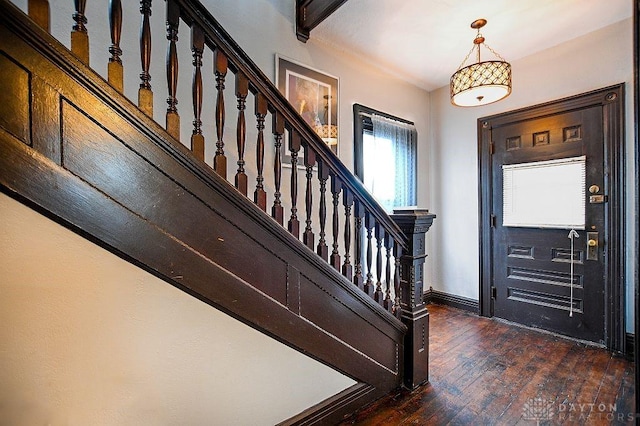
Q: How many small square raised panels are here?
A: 3